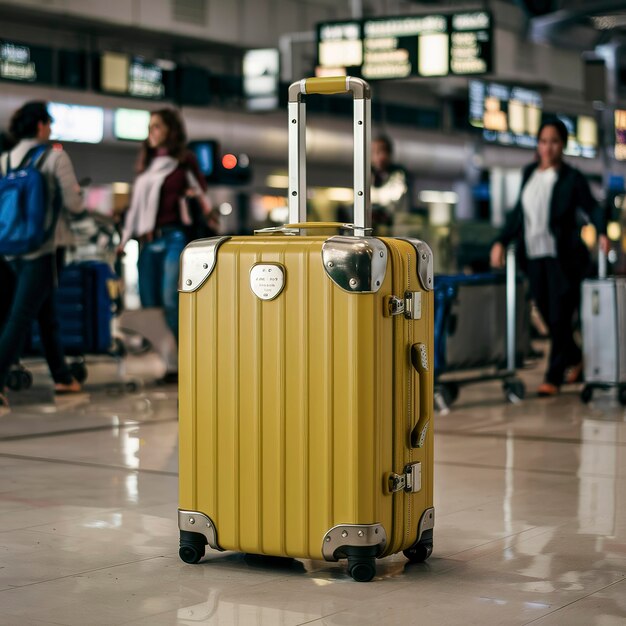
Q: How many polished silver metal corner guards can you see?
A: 6